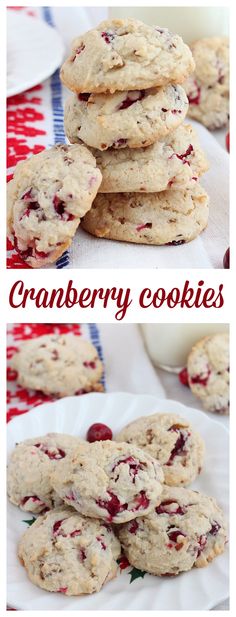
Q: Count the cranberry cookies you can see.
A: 13